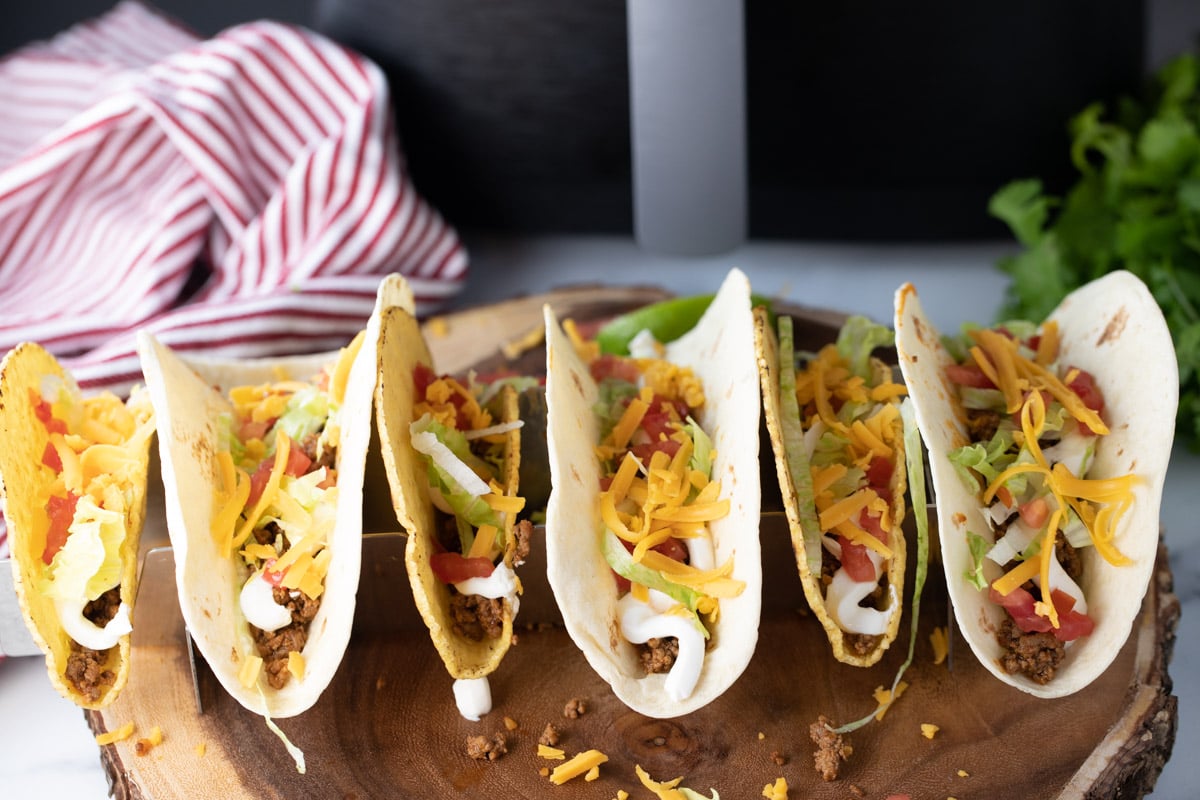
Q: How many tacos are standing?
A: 6